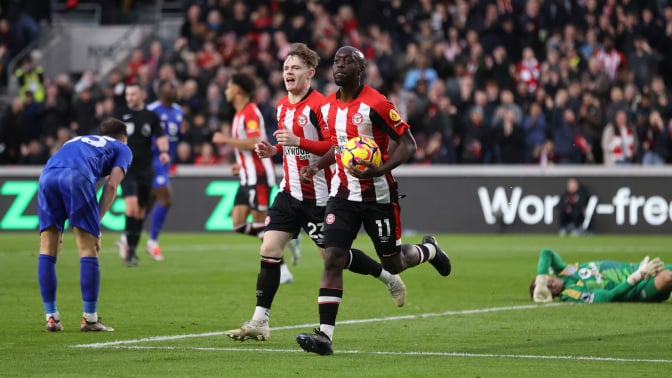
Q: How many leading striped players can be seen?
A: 2